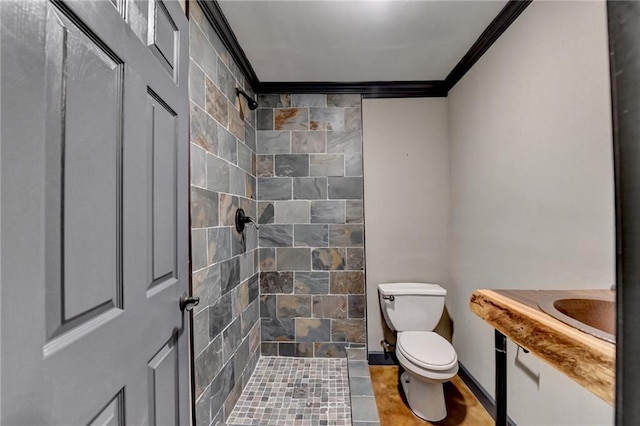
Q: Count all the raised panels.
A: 6